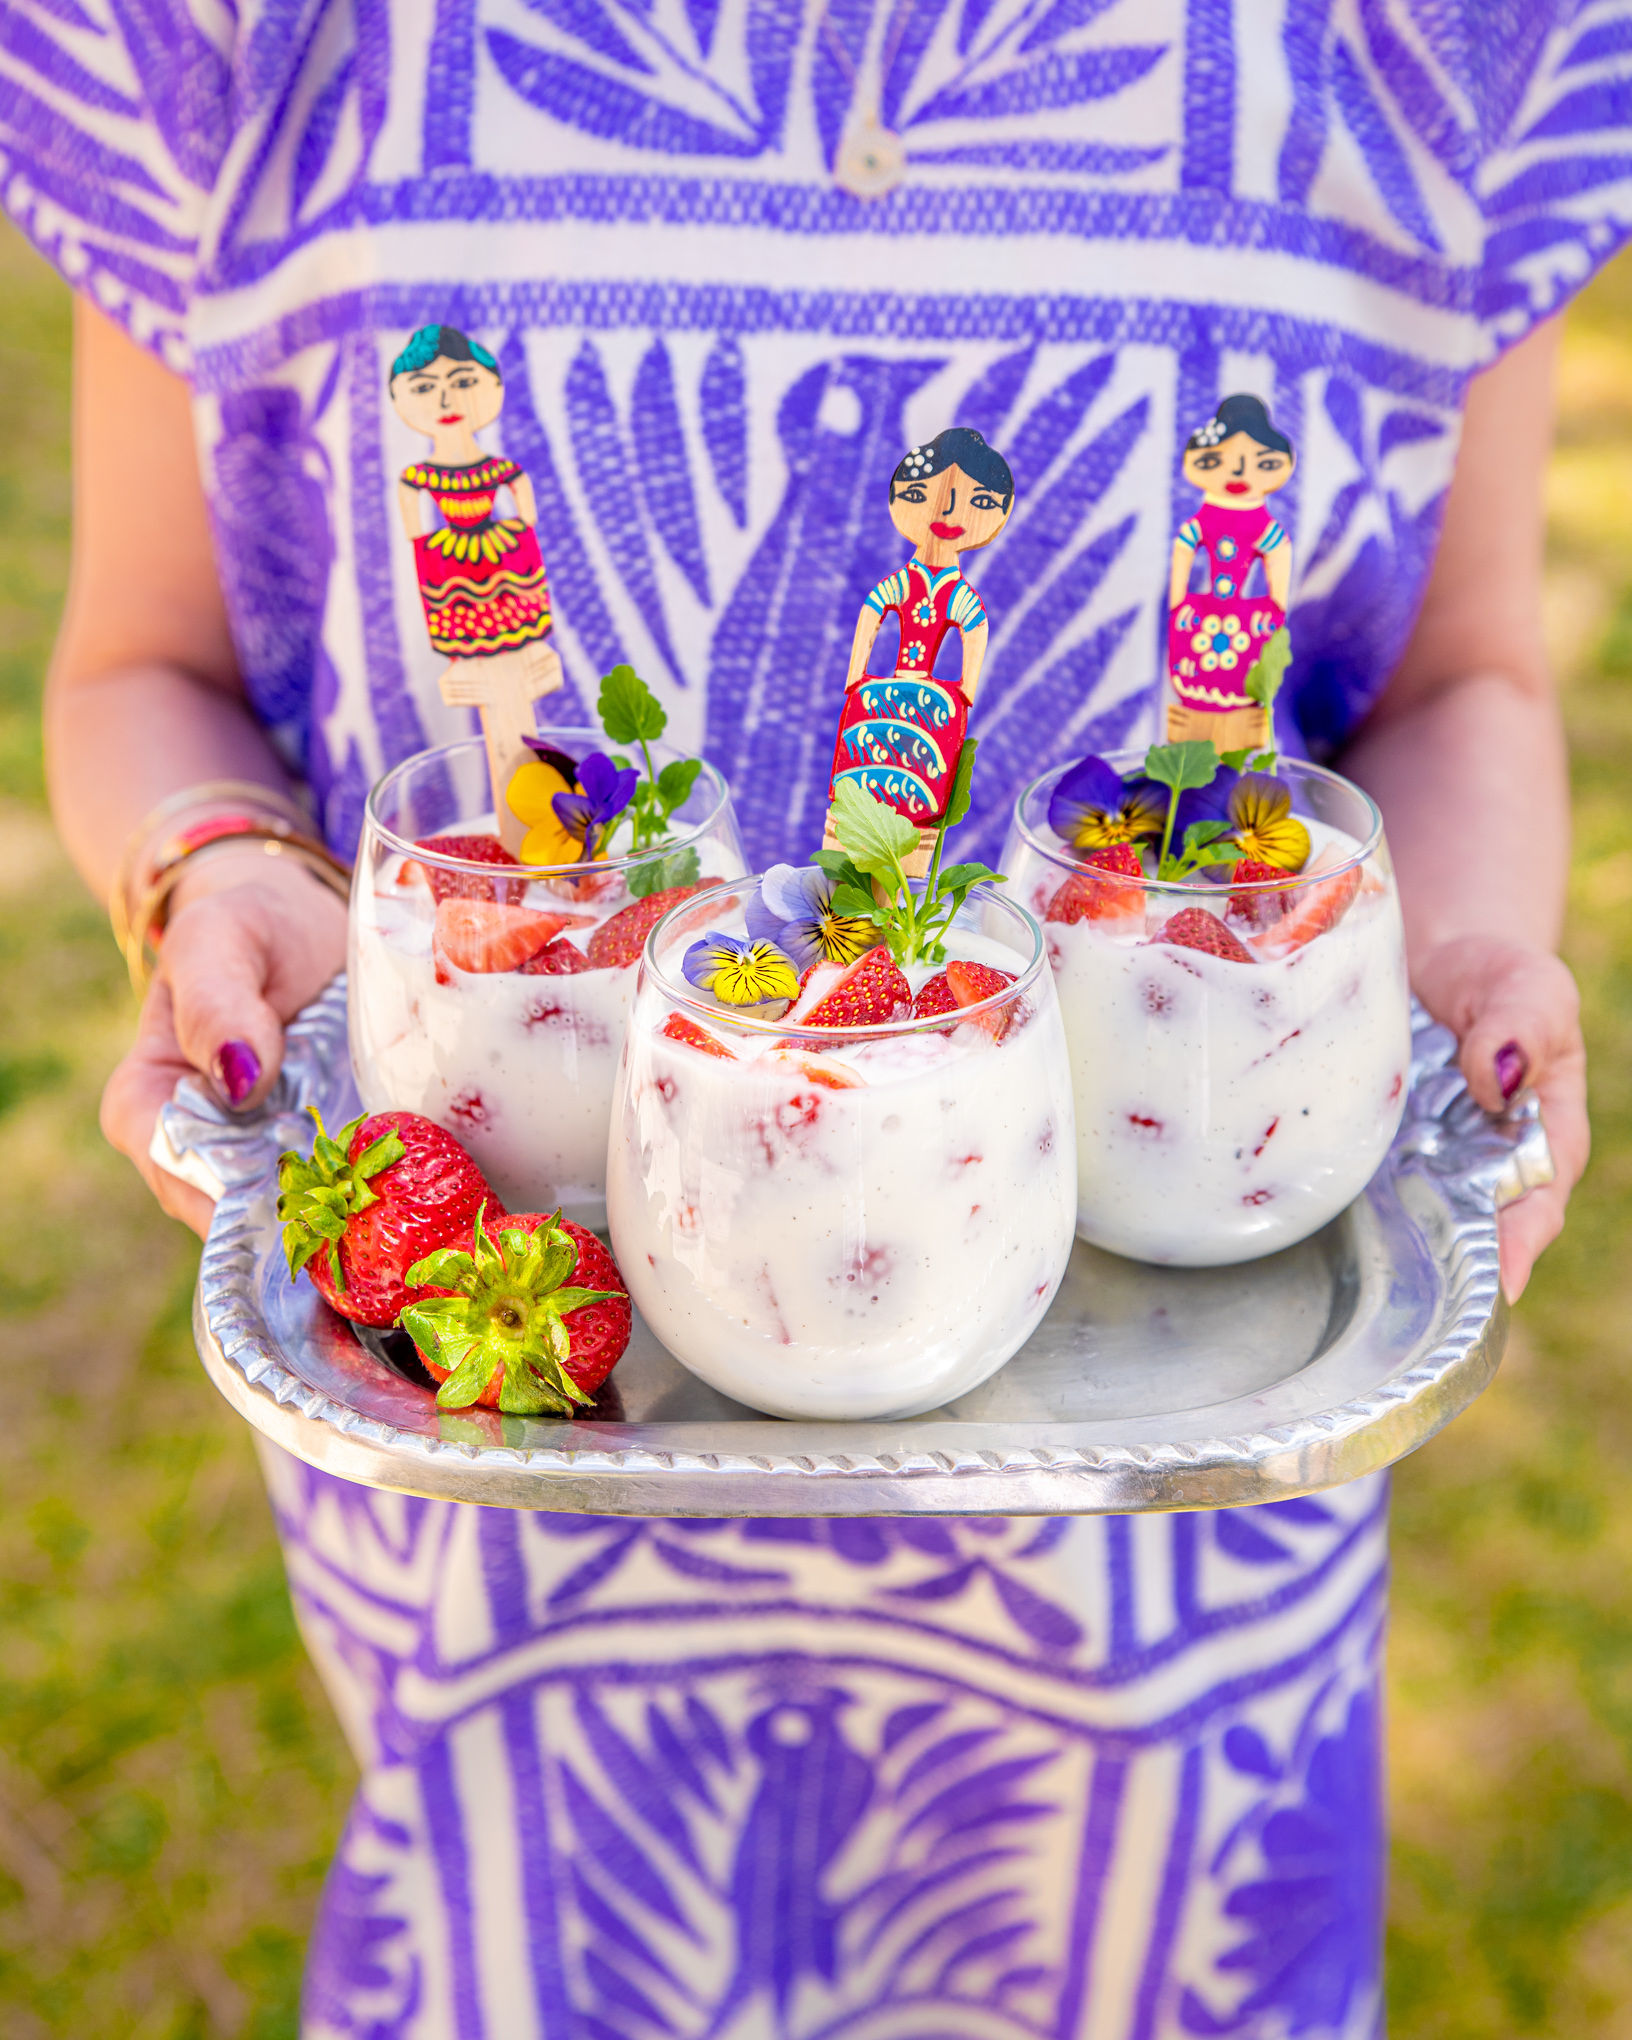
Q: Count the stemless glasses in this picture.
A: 3